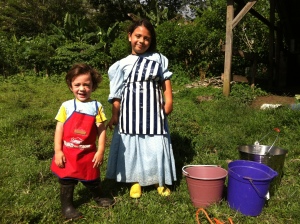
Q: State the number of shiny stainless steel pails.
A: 1